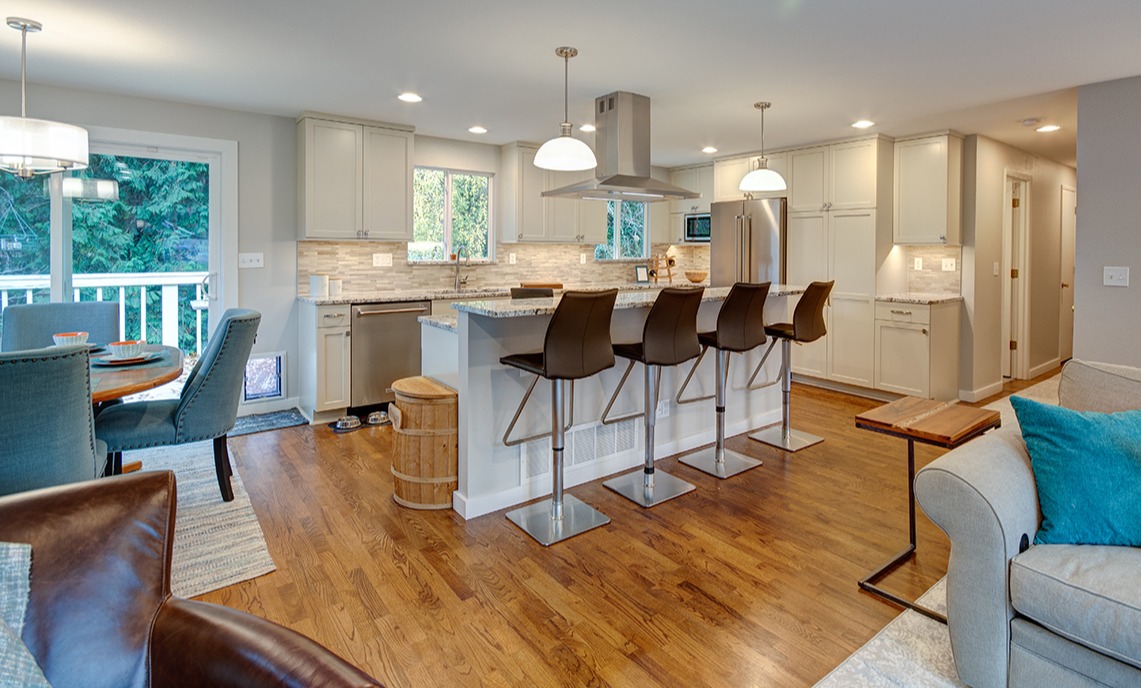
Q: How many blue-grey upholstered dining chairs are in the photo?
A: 3